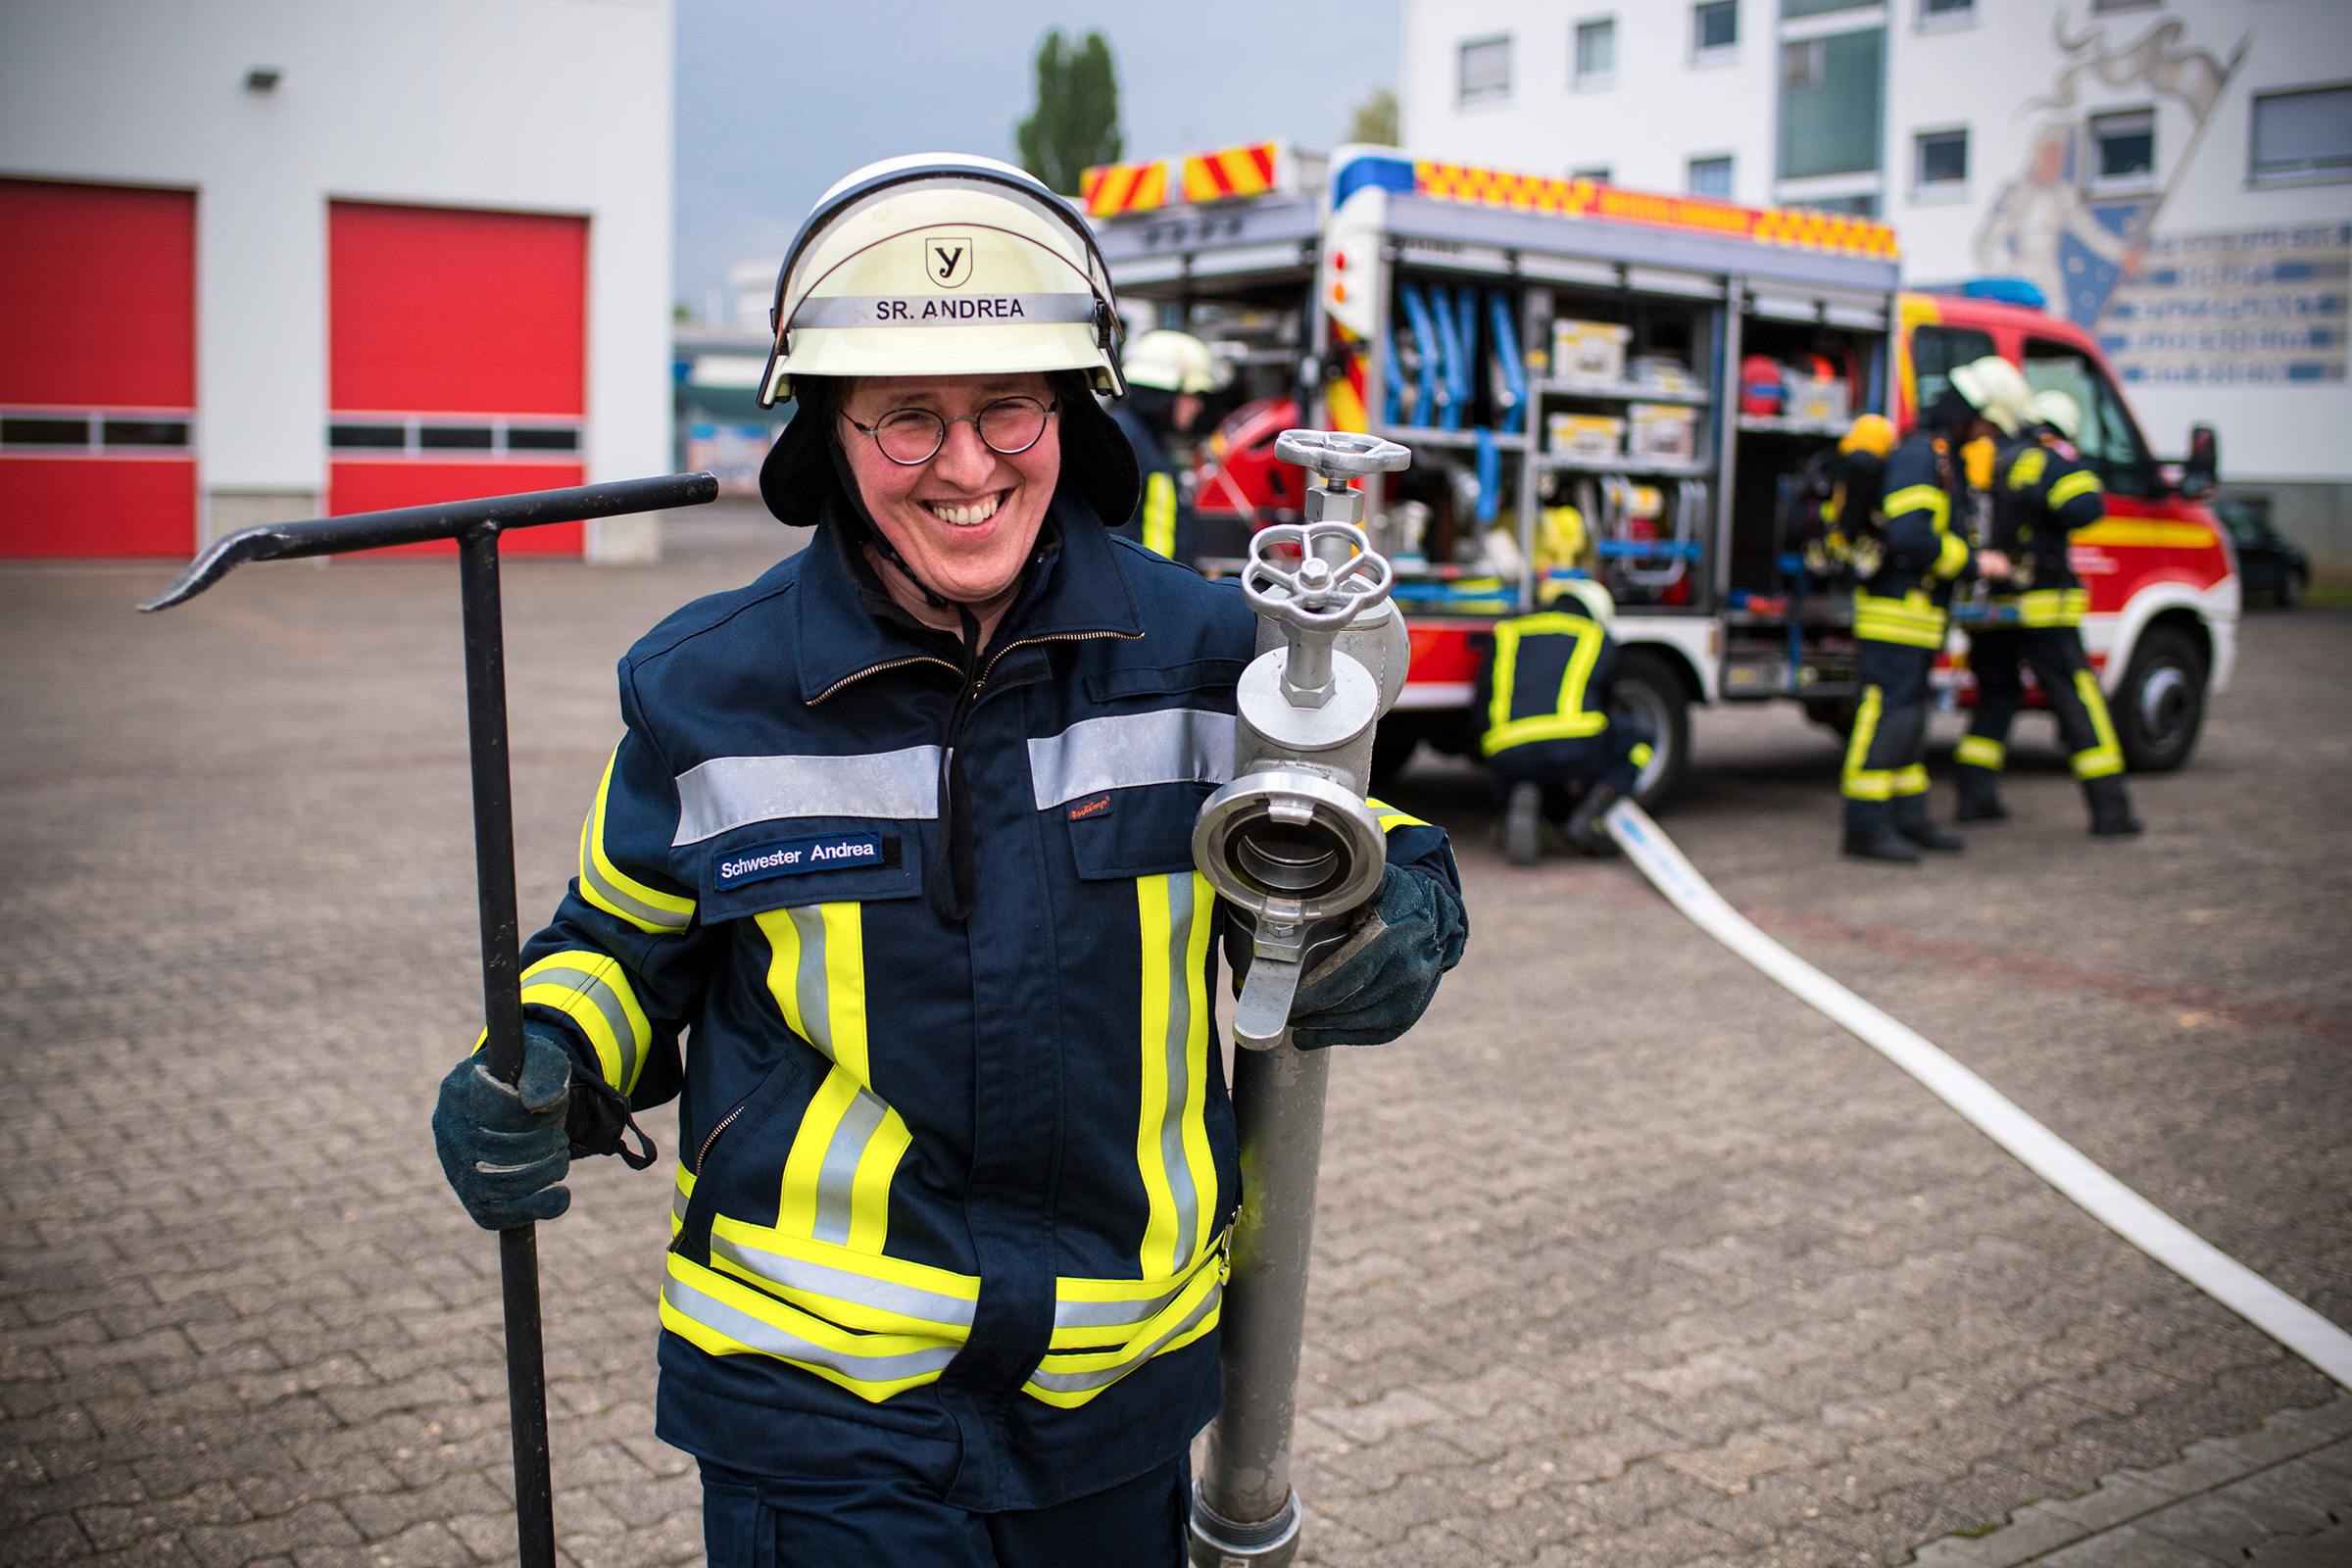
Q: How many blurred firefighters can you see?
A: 4